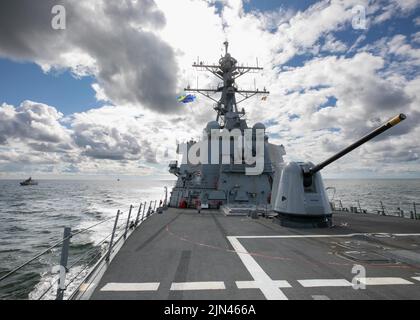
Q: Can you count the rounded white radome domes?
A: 2